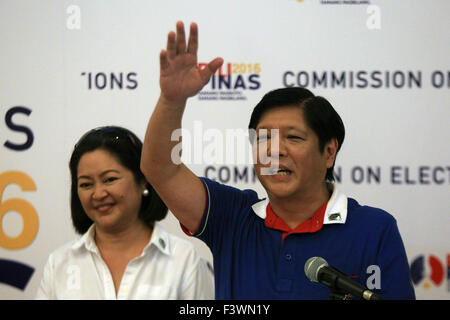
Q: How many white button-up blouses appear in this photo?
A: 1